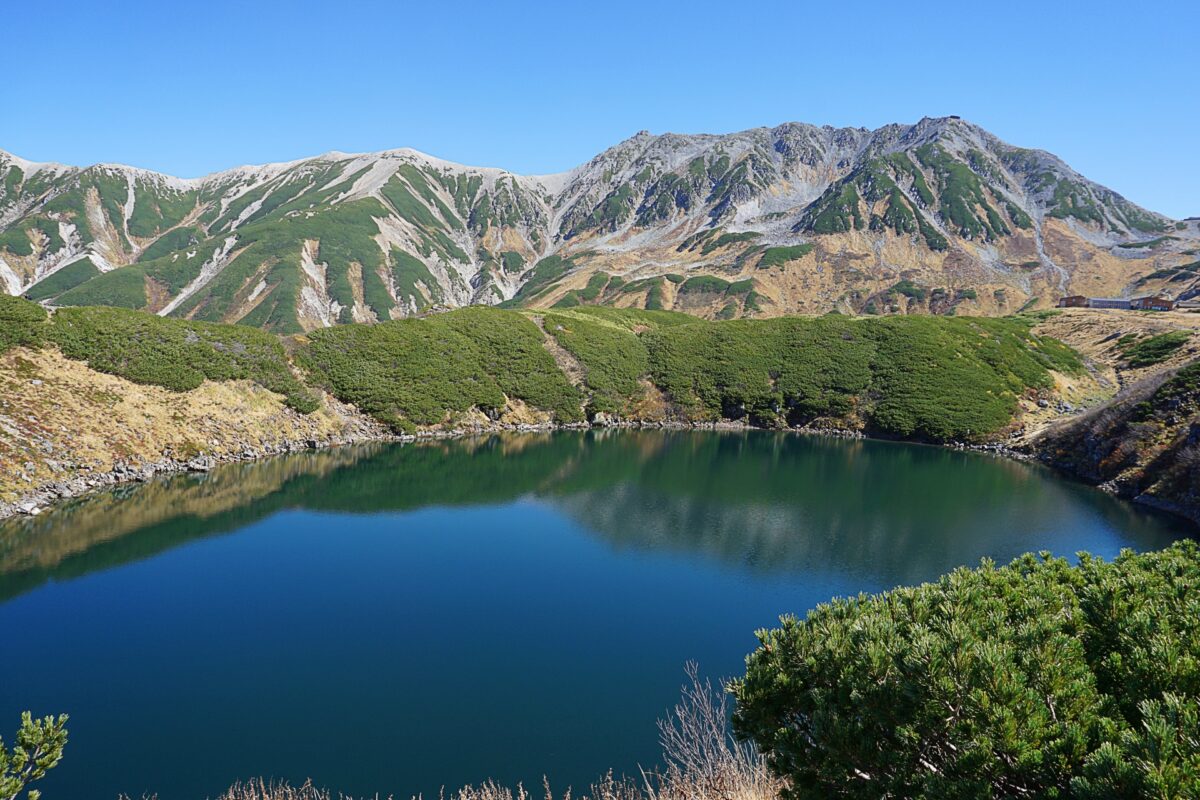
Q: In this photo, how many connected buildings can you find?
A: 3